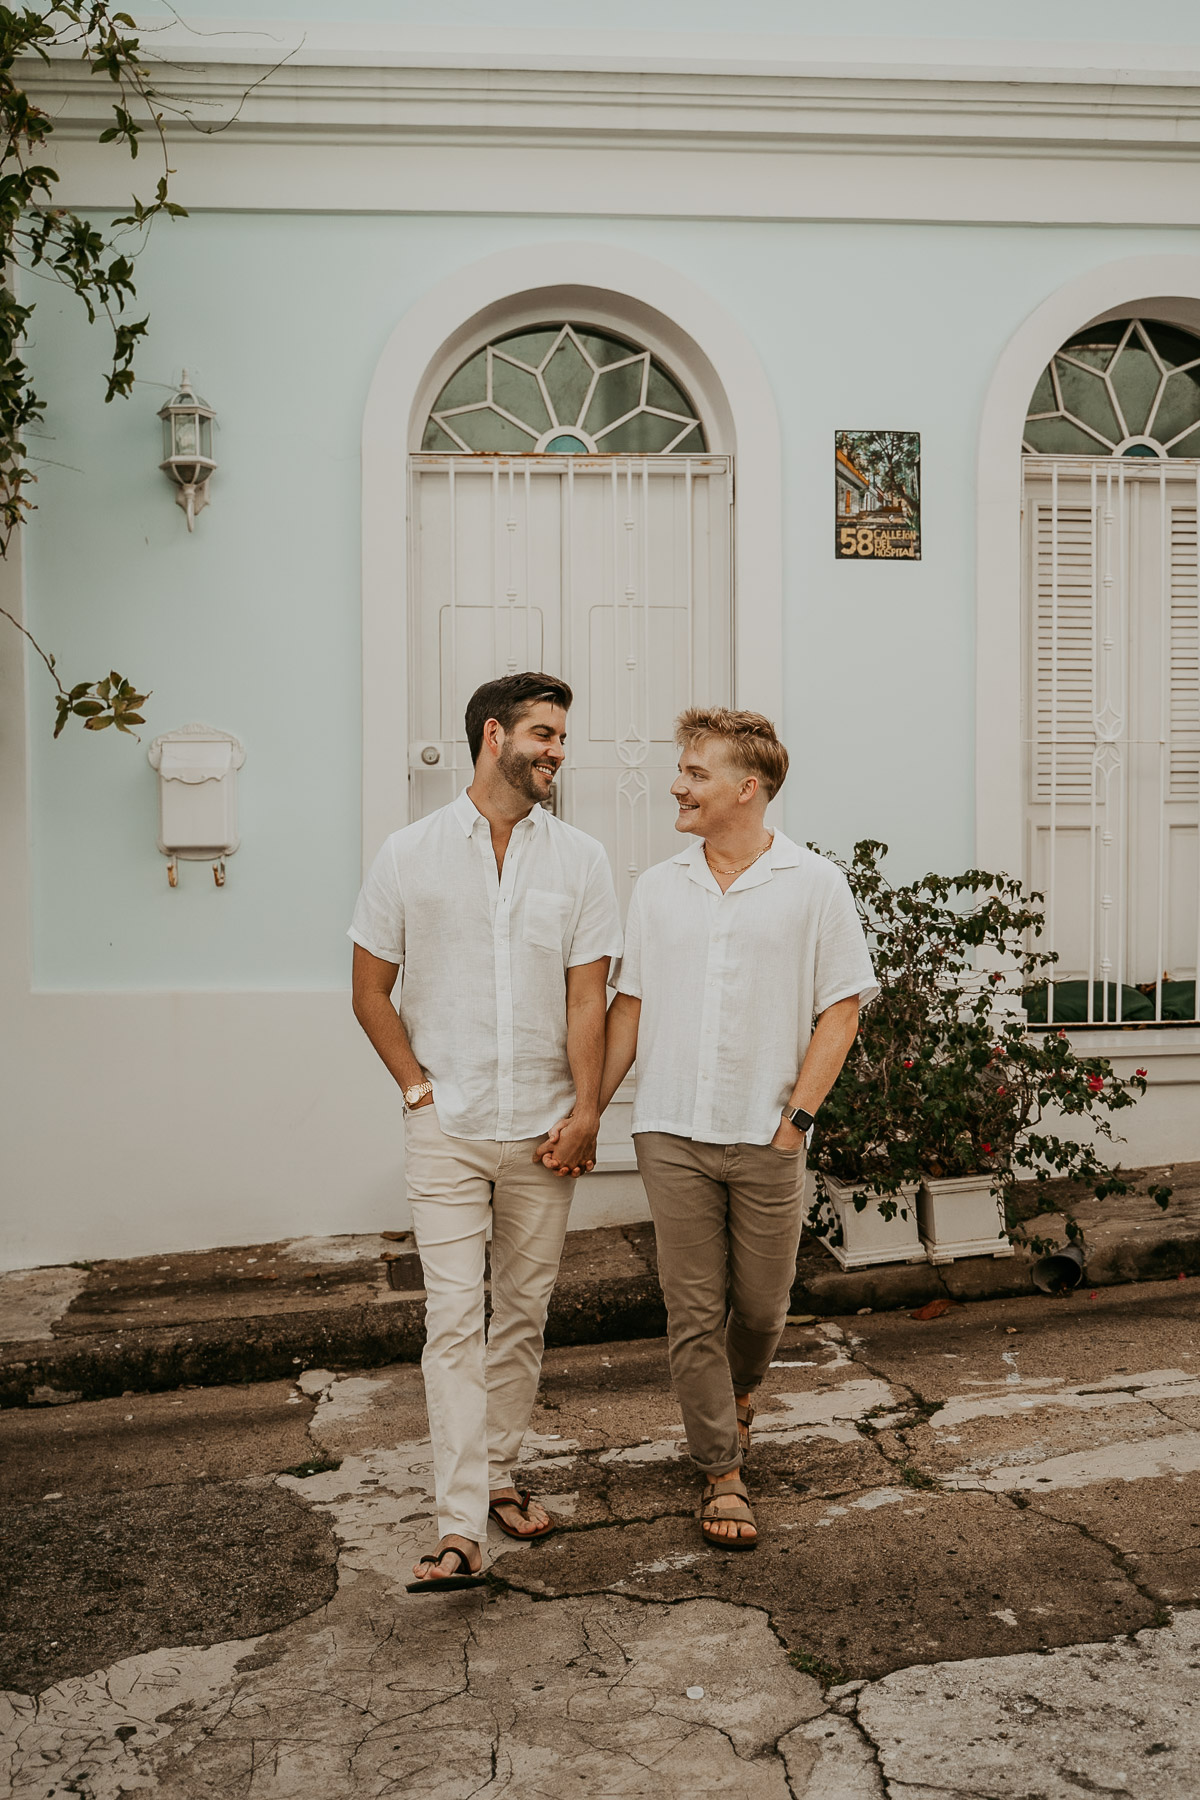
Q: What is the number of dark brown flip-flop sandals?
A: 2